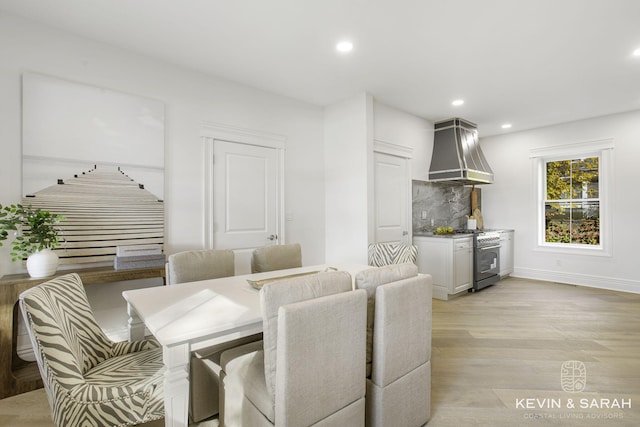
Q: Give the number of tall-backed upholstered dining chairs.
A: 6